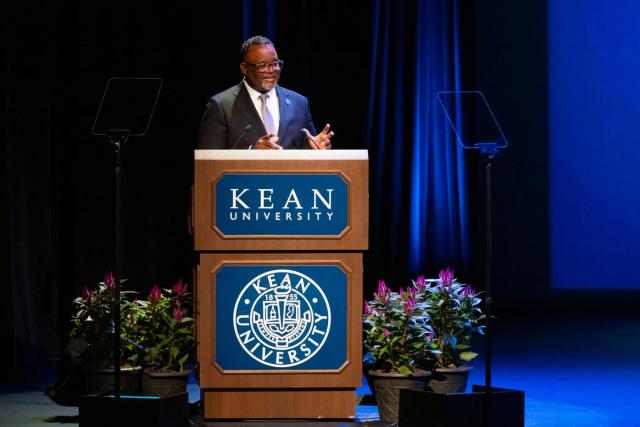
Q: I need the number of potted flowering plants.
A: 4